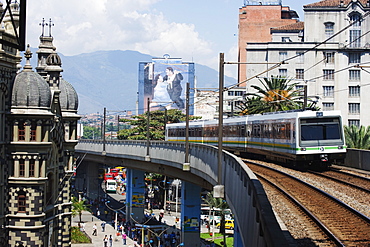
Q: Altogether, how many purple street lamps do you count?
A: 0